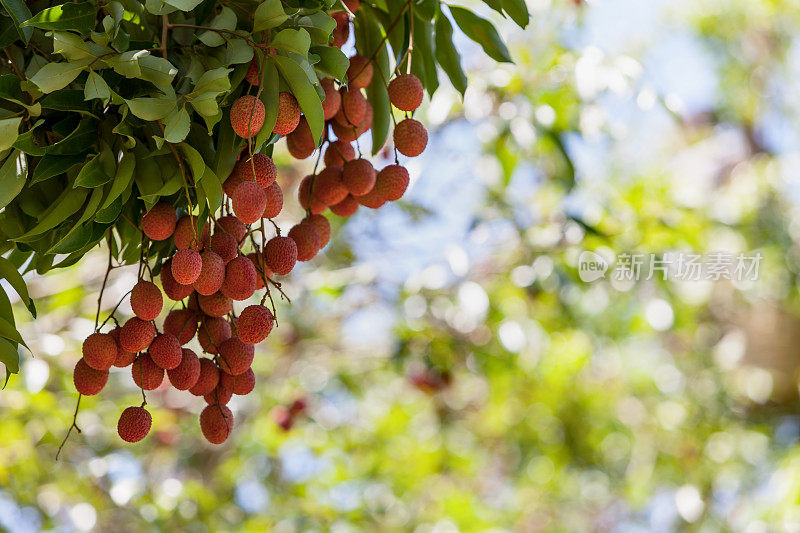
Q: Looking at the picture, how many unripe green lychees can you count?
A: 0